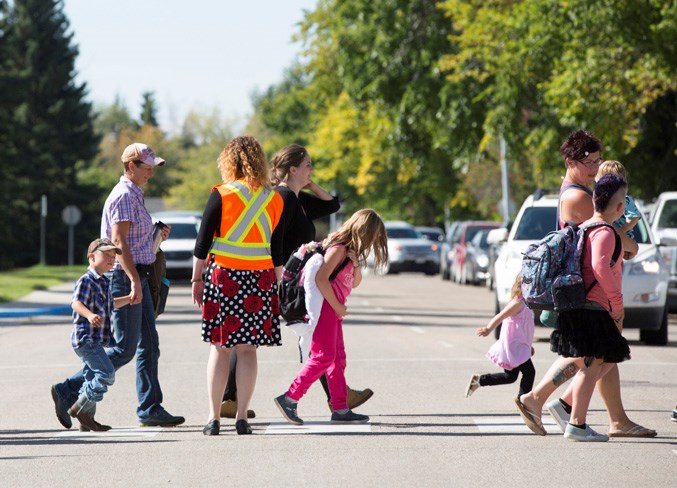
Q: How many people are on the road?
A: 9